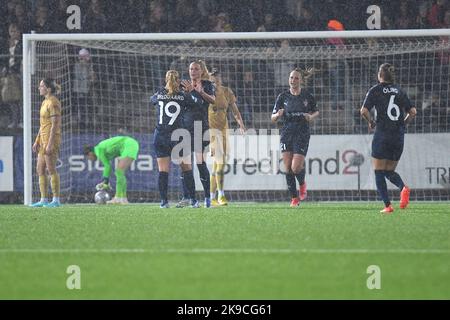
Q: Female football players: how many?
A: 7